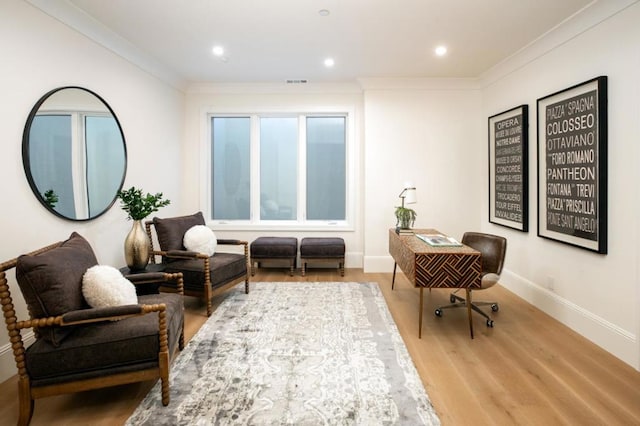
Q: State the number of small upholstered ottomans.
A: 2